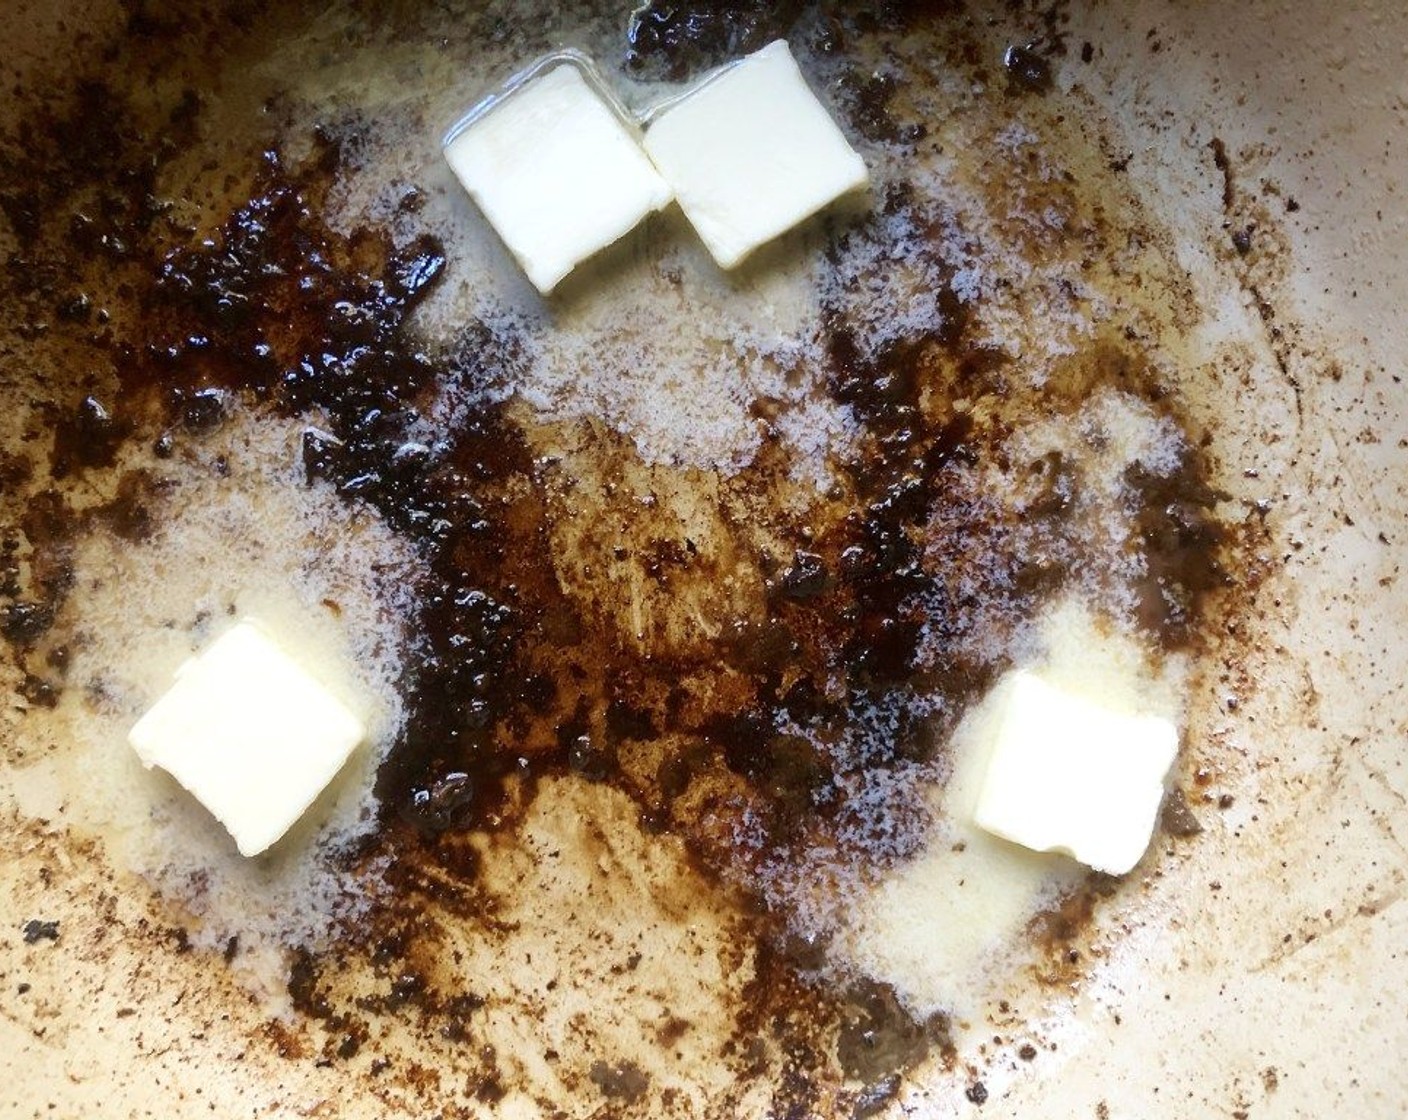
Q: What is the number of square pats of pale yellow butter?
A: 4